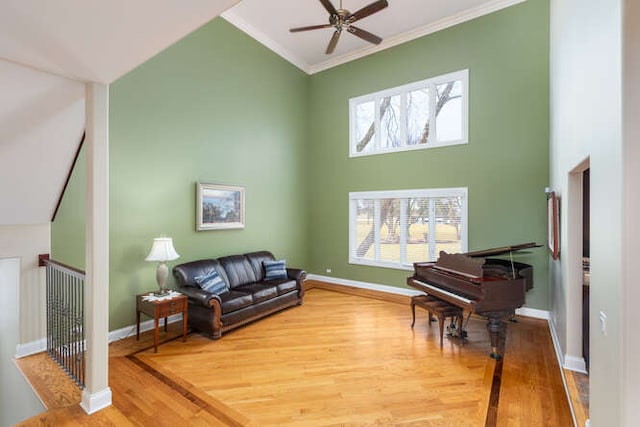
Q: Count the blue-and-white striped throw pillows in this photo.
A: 2